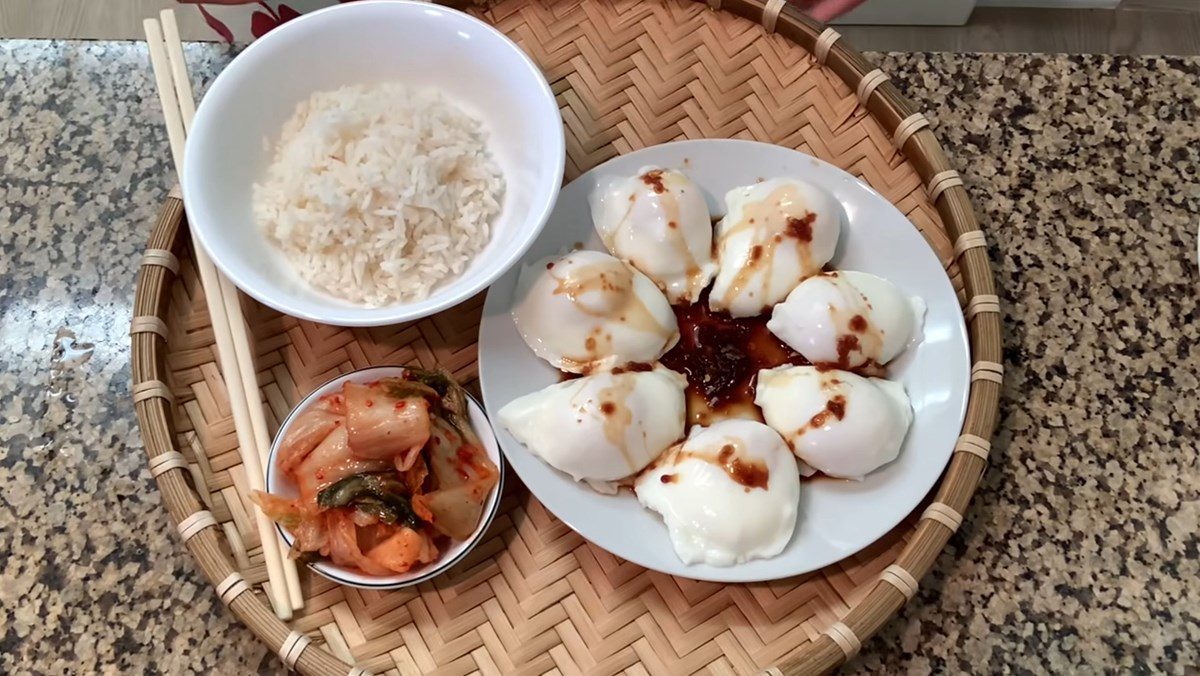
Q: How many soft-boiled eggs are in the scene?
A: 7